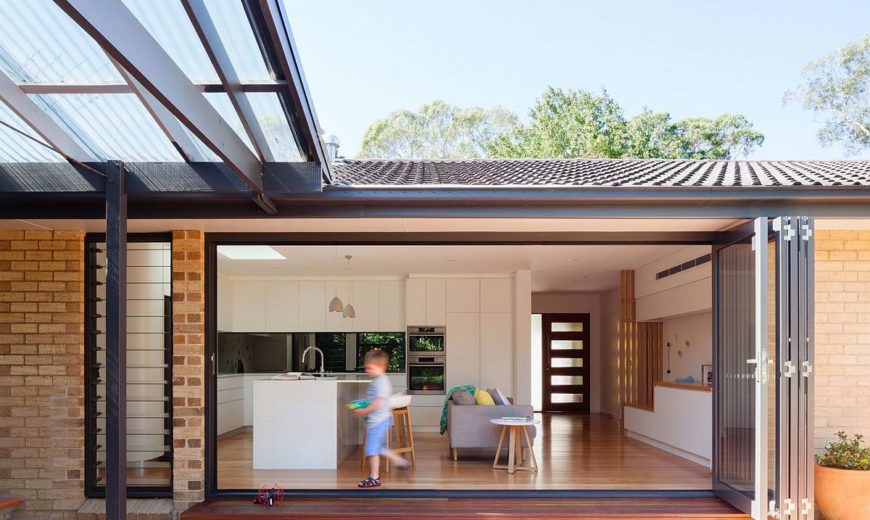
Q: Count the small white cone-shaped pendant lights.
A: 2